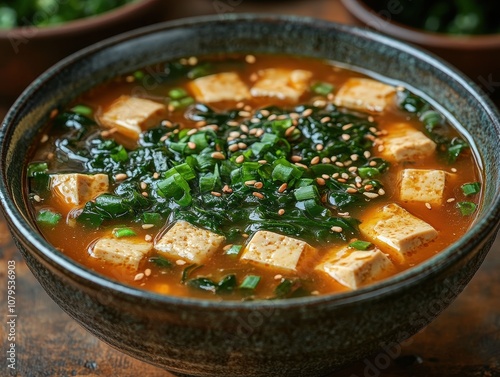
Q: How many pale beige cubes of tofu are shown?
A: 12